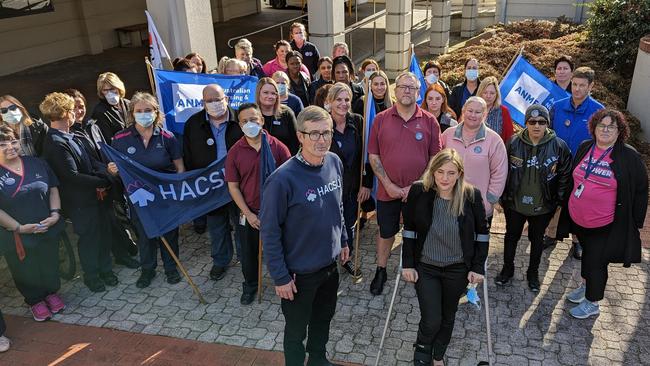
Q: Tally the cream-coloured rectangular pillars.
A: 5